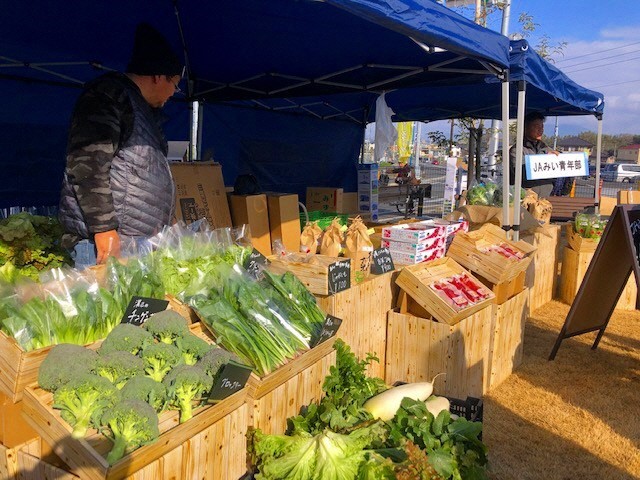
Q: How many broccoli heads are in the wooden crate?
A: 11